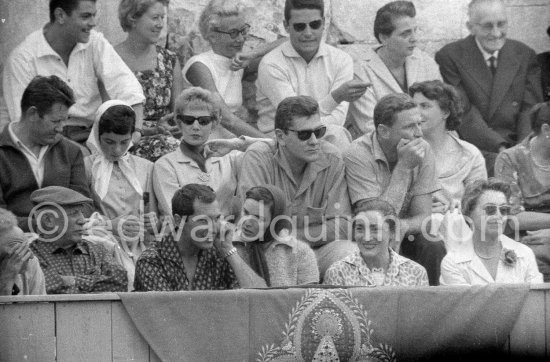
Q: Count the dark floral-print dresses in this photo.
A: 1